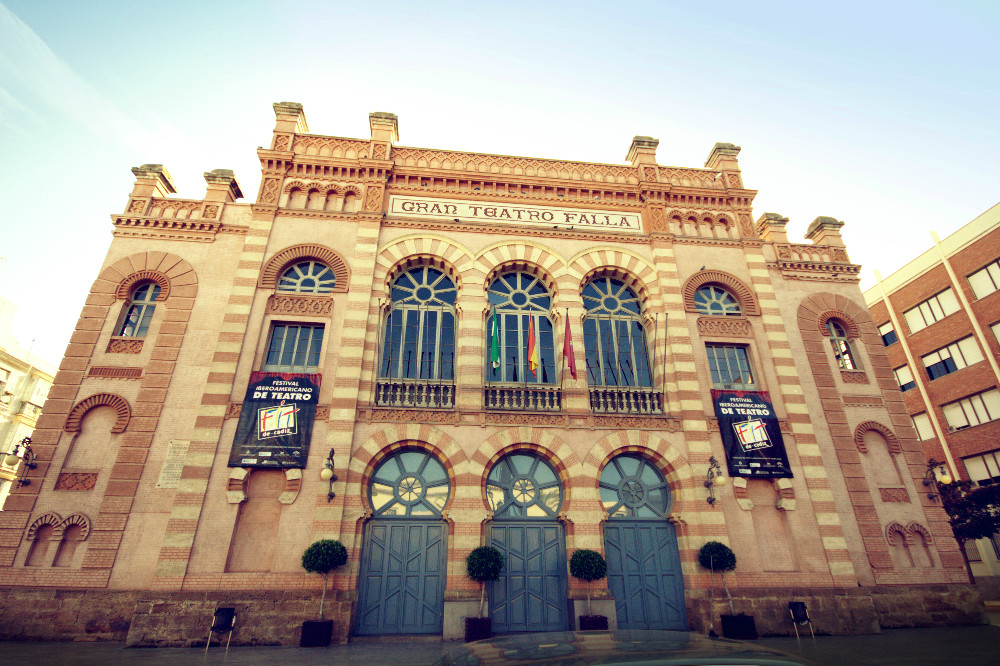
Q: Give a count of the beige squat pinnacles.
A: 8